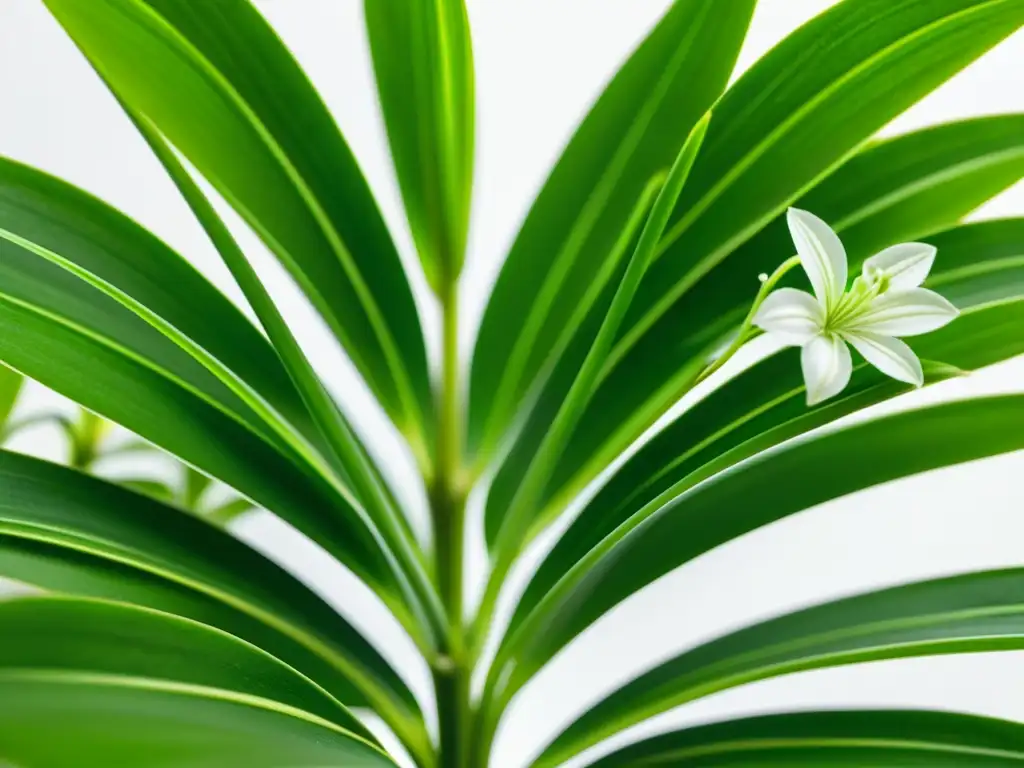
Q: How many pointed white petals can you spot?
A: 6